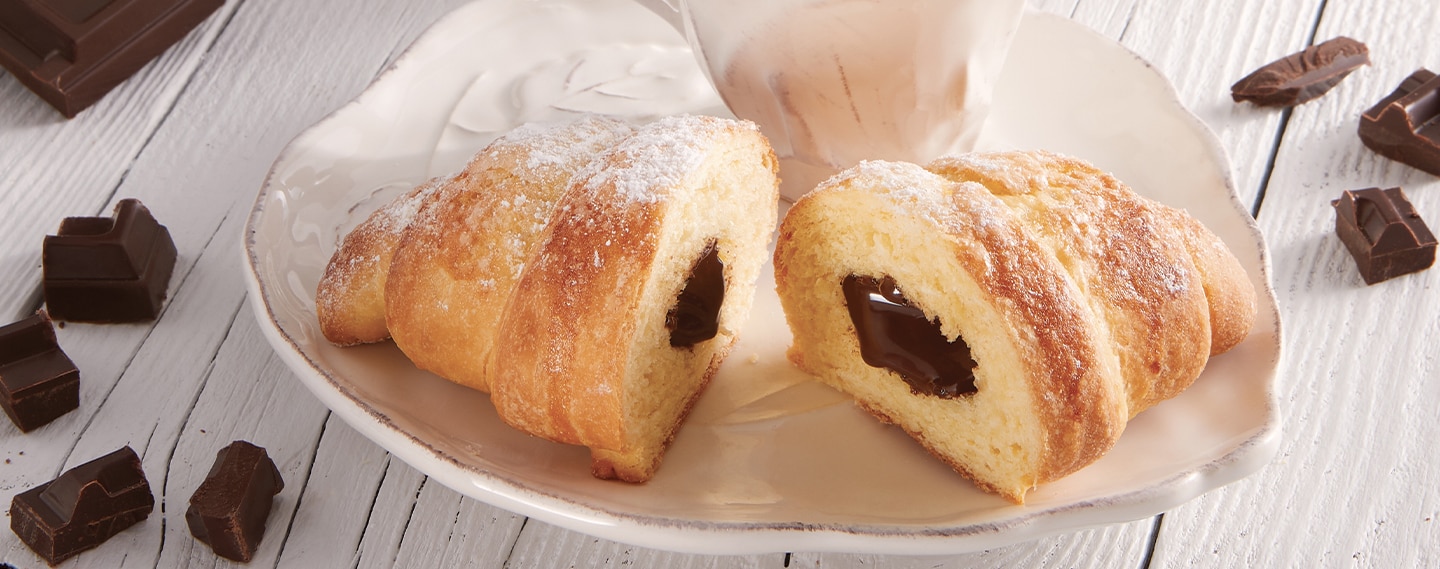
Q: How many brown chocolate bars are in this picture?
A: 8